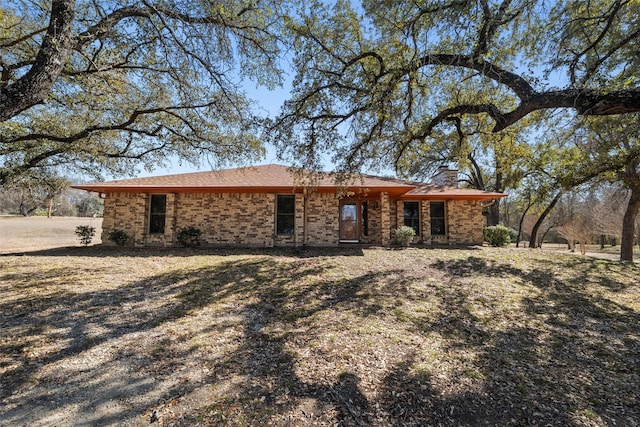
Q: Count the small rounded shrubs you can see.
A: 5